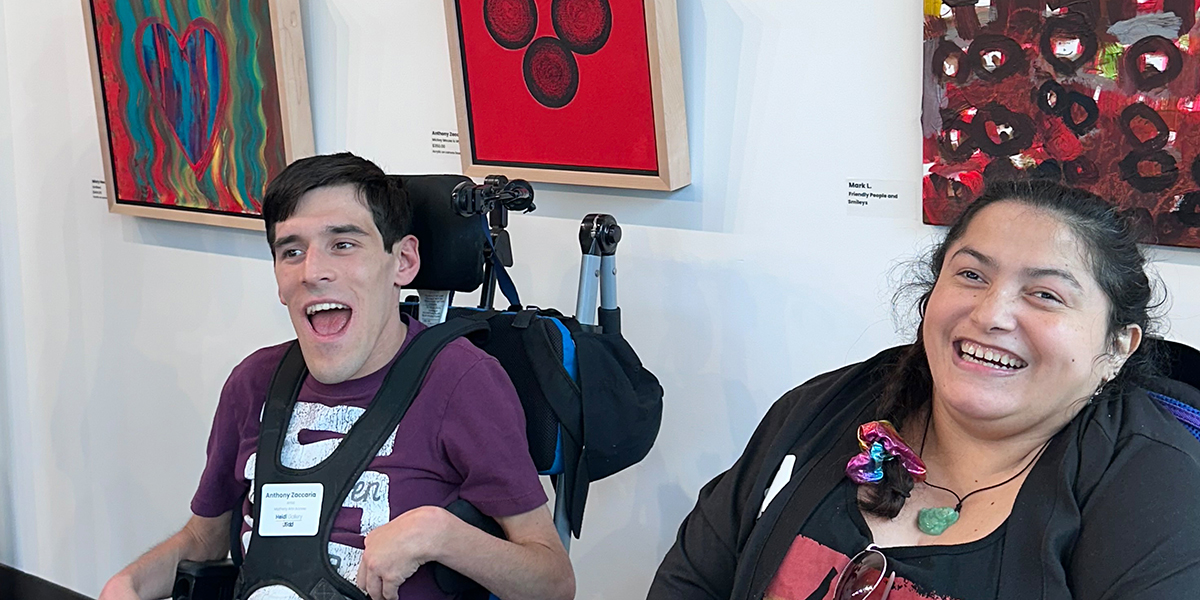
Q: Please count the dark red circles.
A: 3